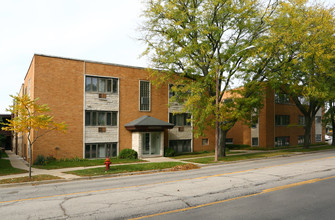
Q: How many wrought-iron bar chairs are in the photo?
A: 0